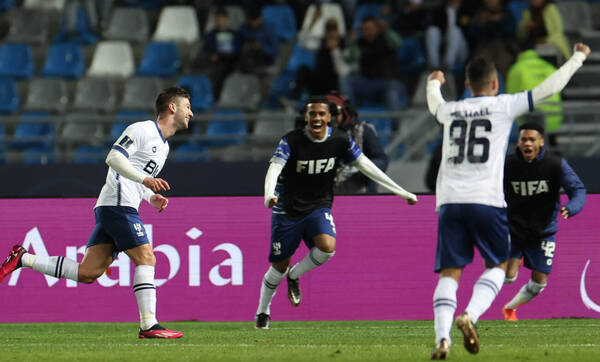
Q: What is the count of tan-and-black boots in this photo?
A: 2